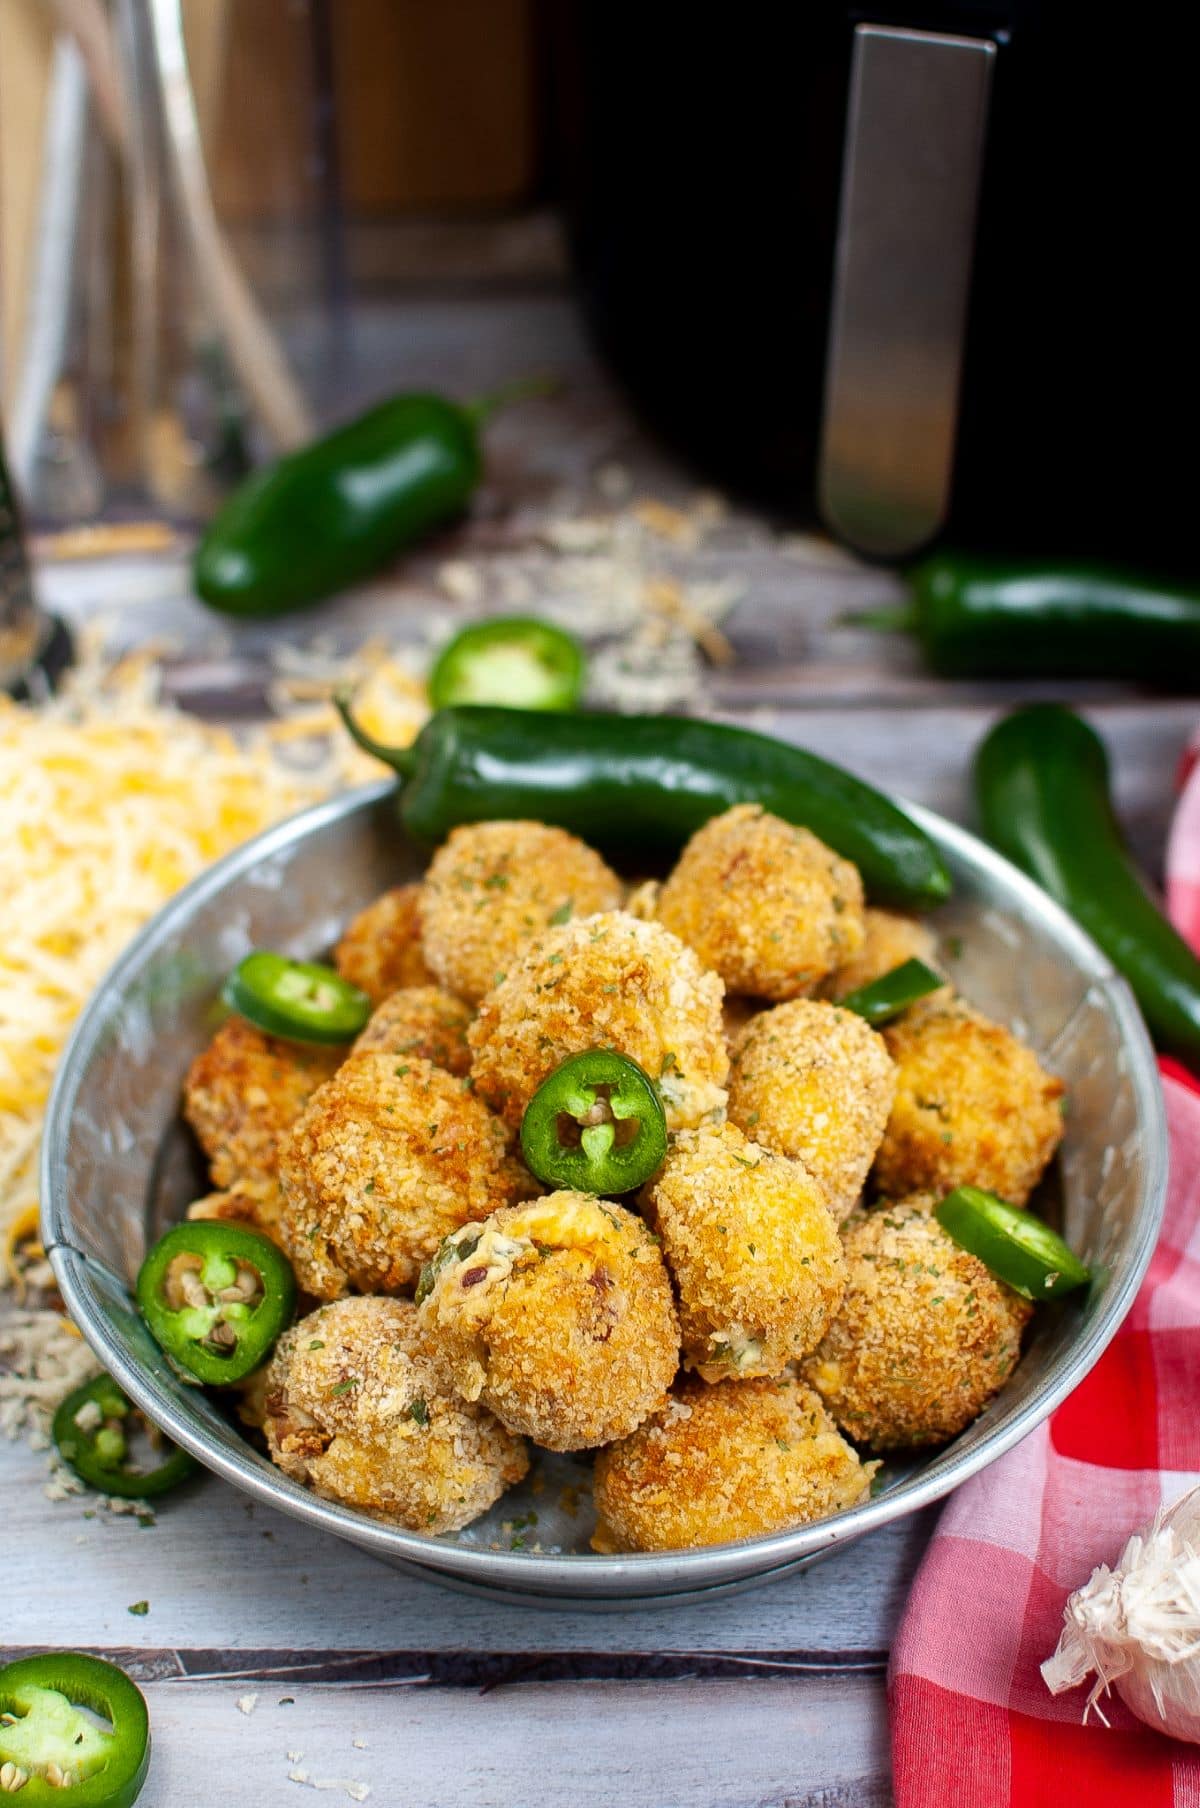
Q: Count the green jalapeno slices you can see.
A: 8